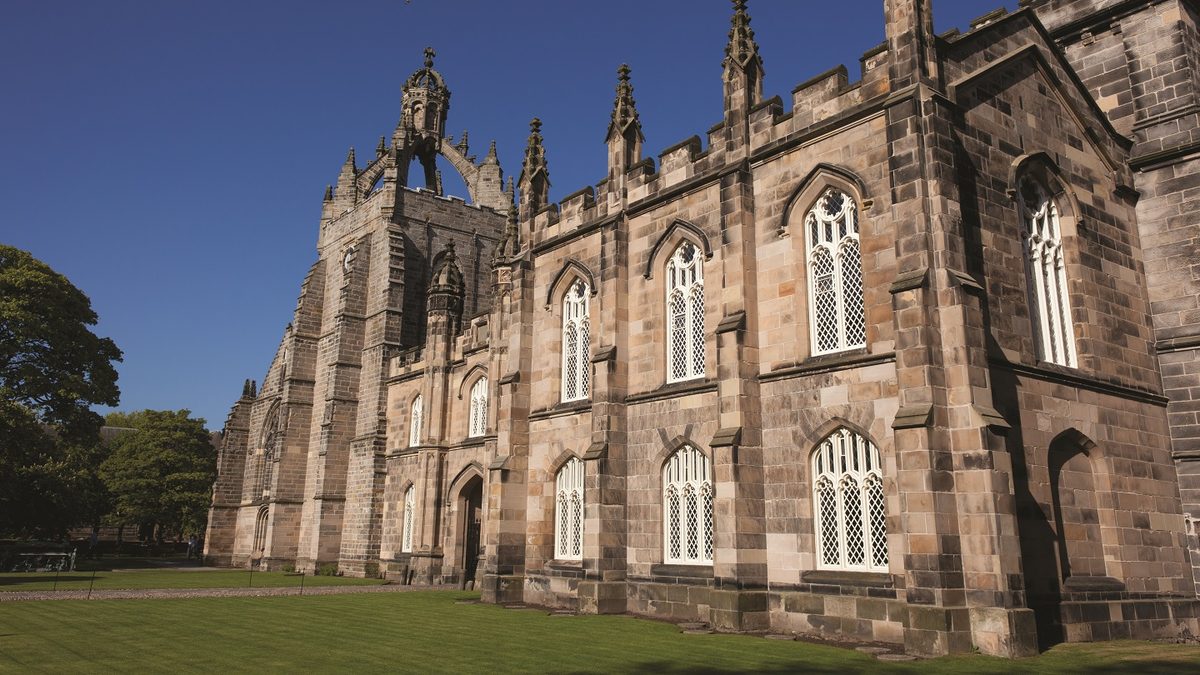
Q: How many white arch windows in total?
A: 10